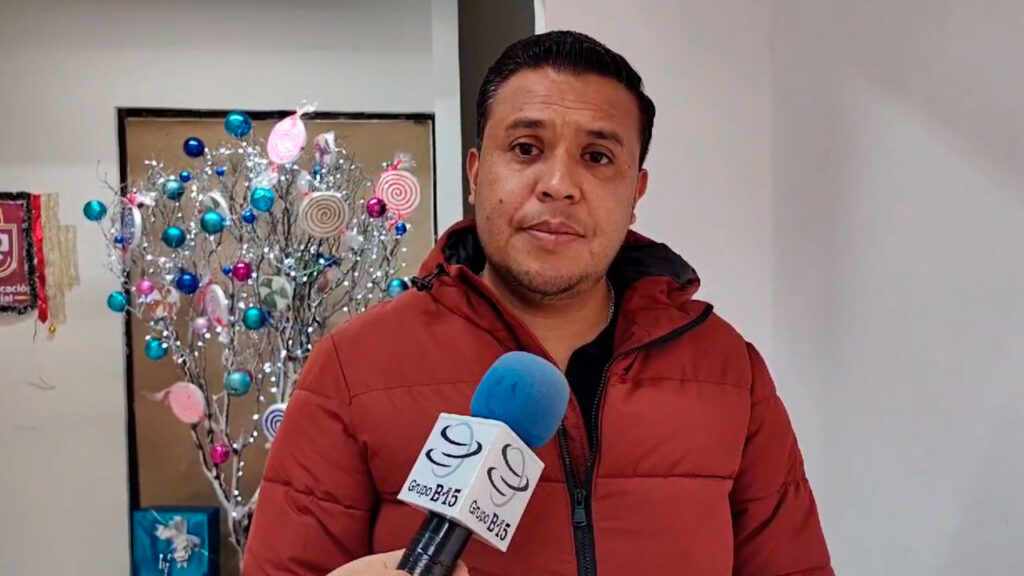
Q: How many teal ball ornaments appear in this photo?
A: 11